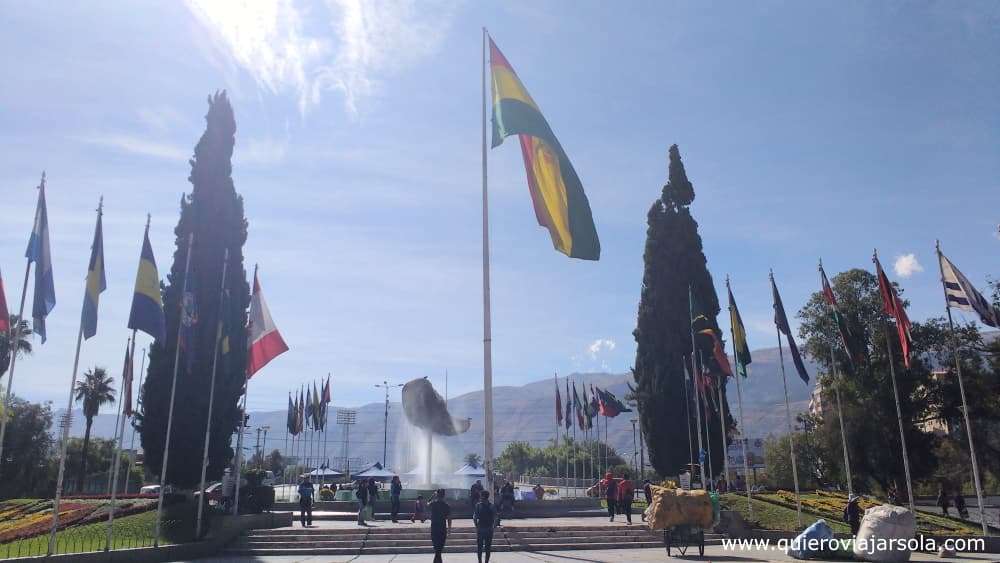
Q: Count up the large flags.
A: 1